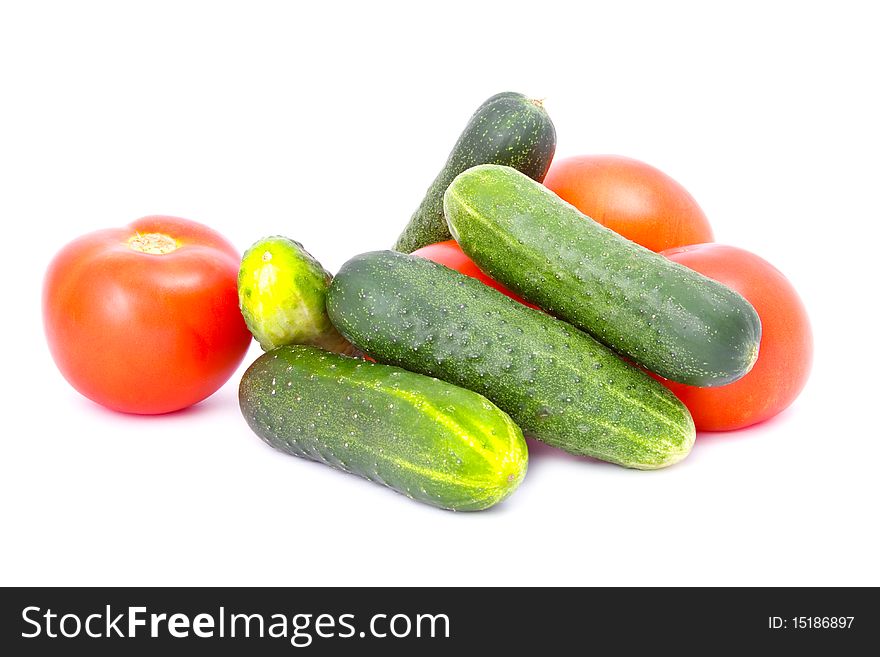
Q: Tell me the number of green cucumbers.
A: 5